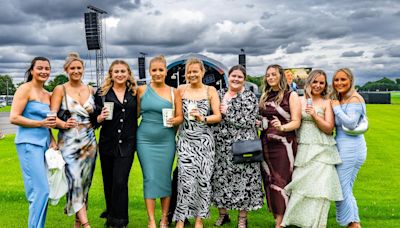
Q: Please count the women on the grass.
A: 9